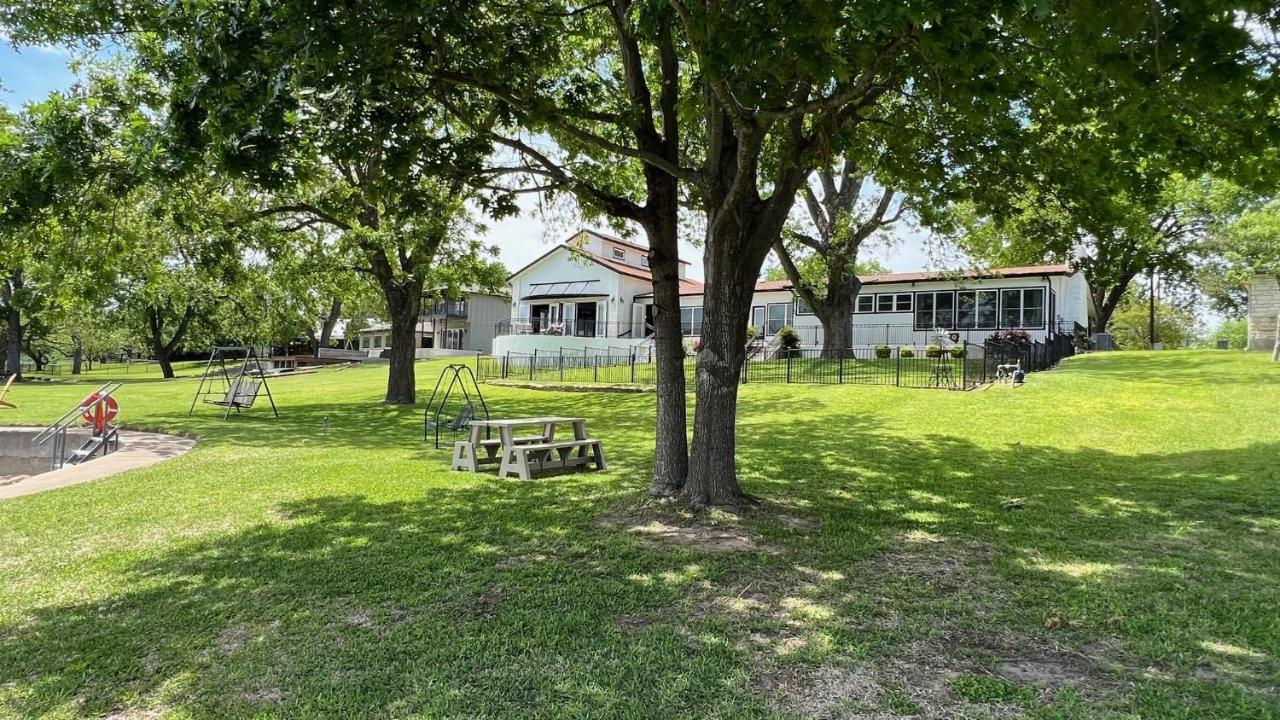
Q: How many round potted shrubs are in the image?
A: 4